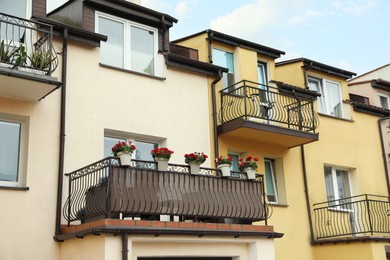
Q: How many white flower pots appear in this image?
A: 5